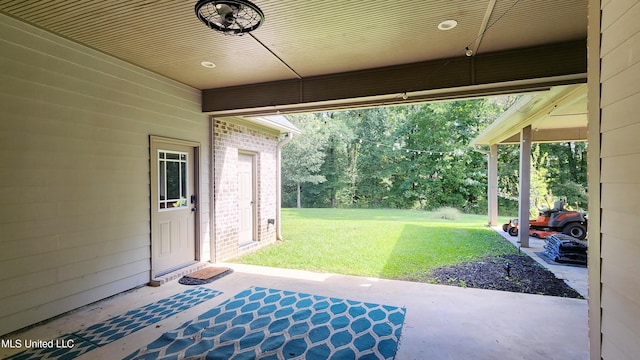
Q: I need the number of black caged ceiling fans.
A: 1